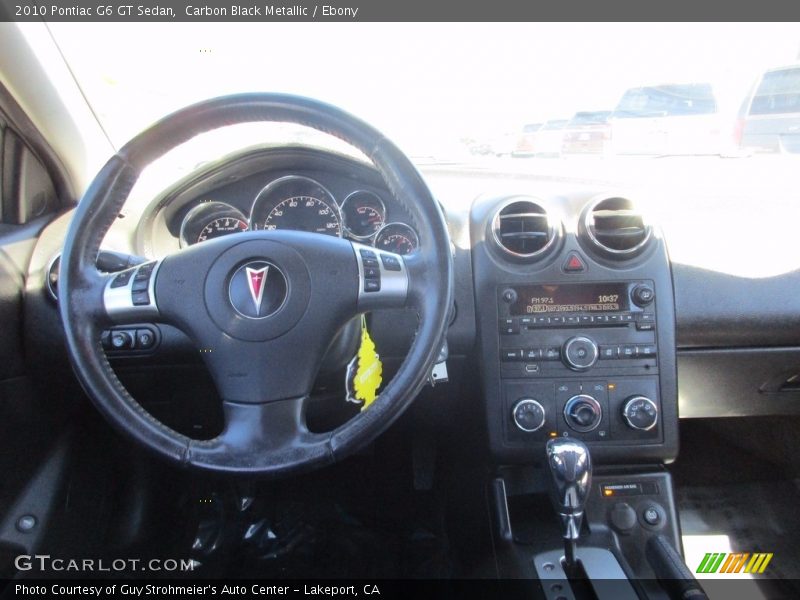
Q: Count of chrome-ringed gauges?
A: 4